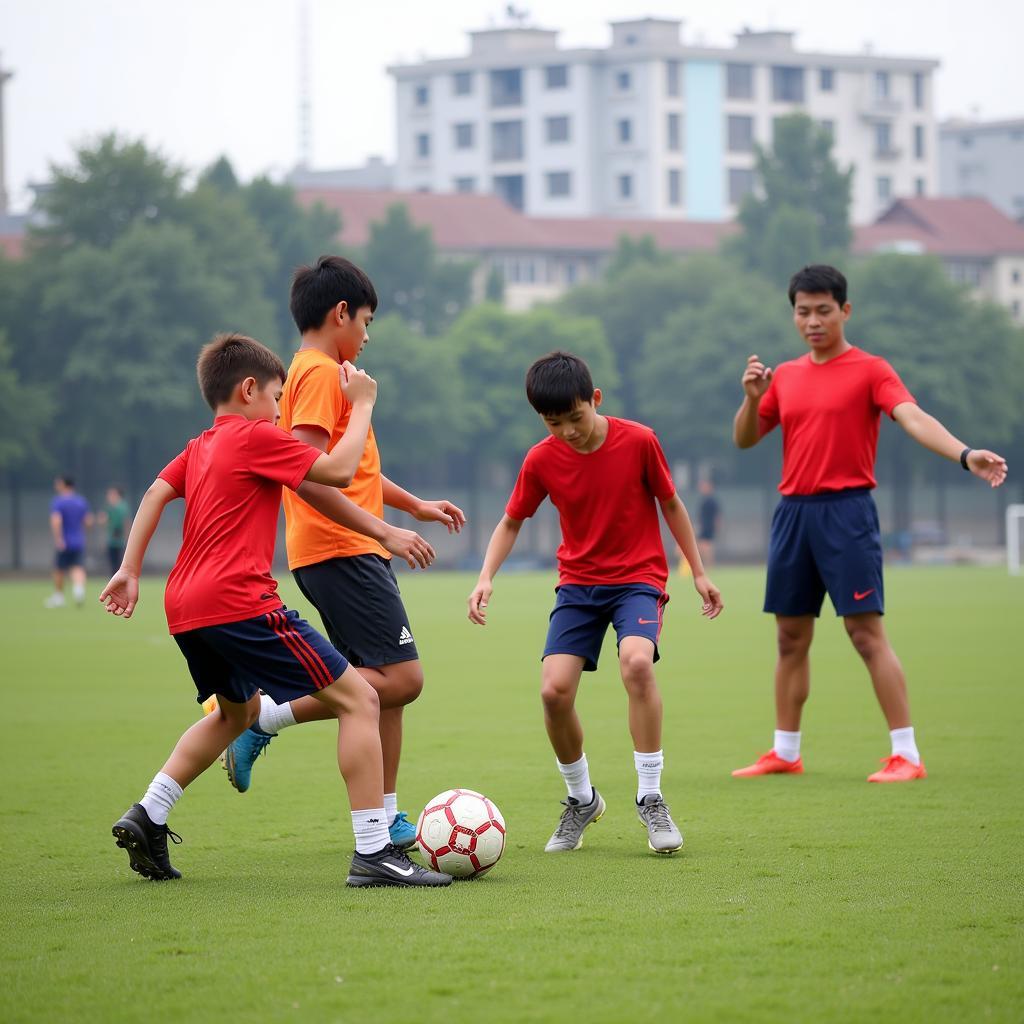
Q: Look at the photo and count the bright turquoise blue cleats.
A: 2